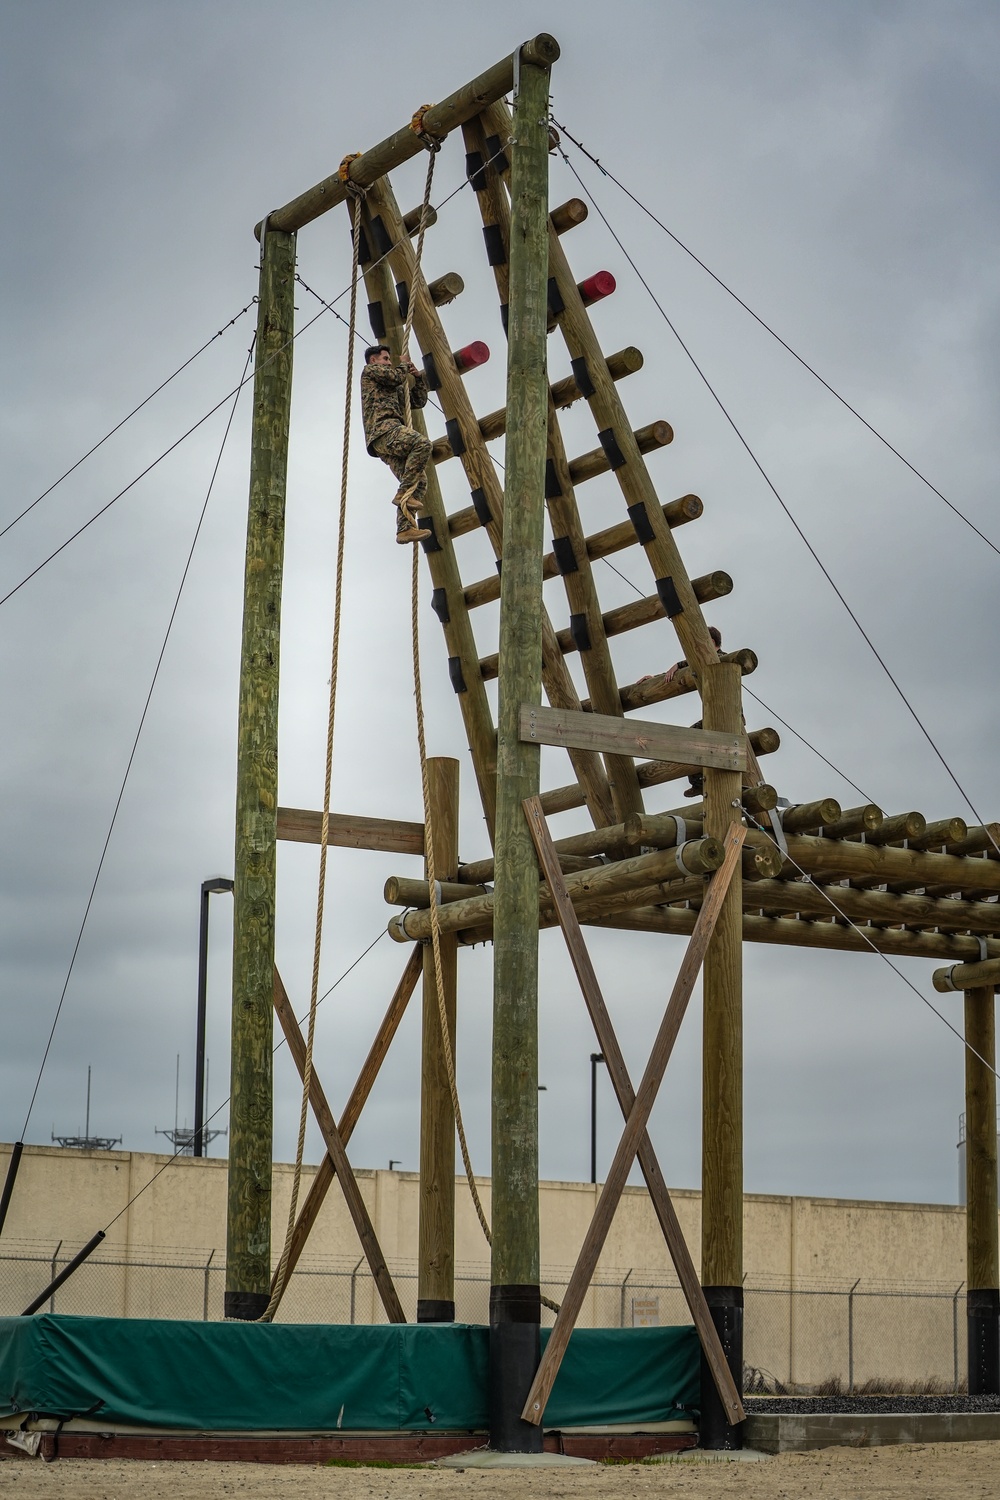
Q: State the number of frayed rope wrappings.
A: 2